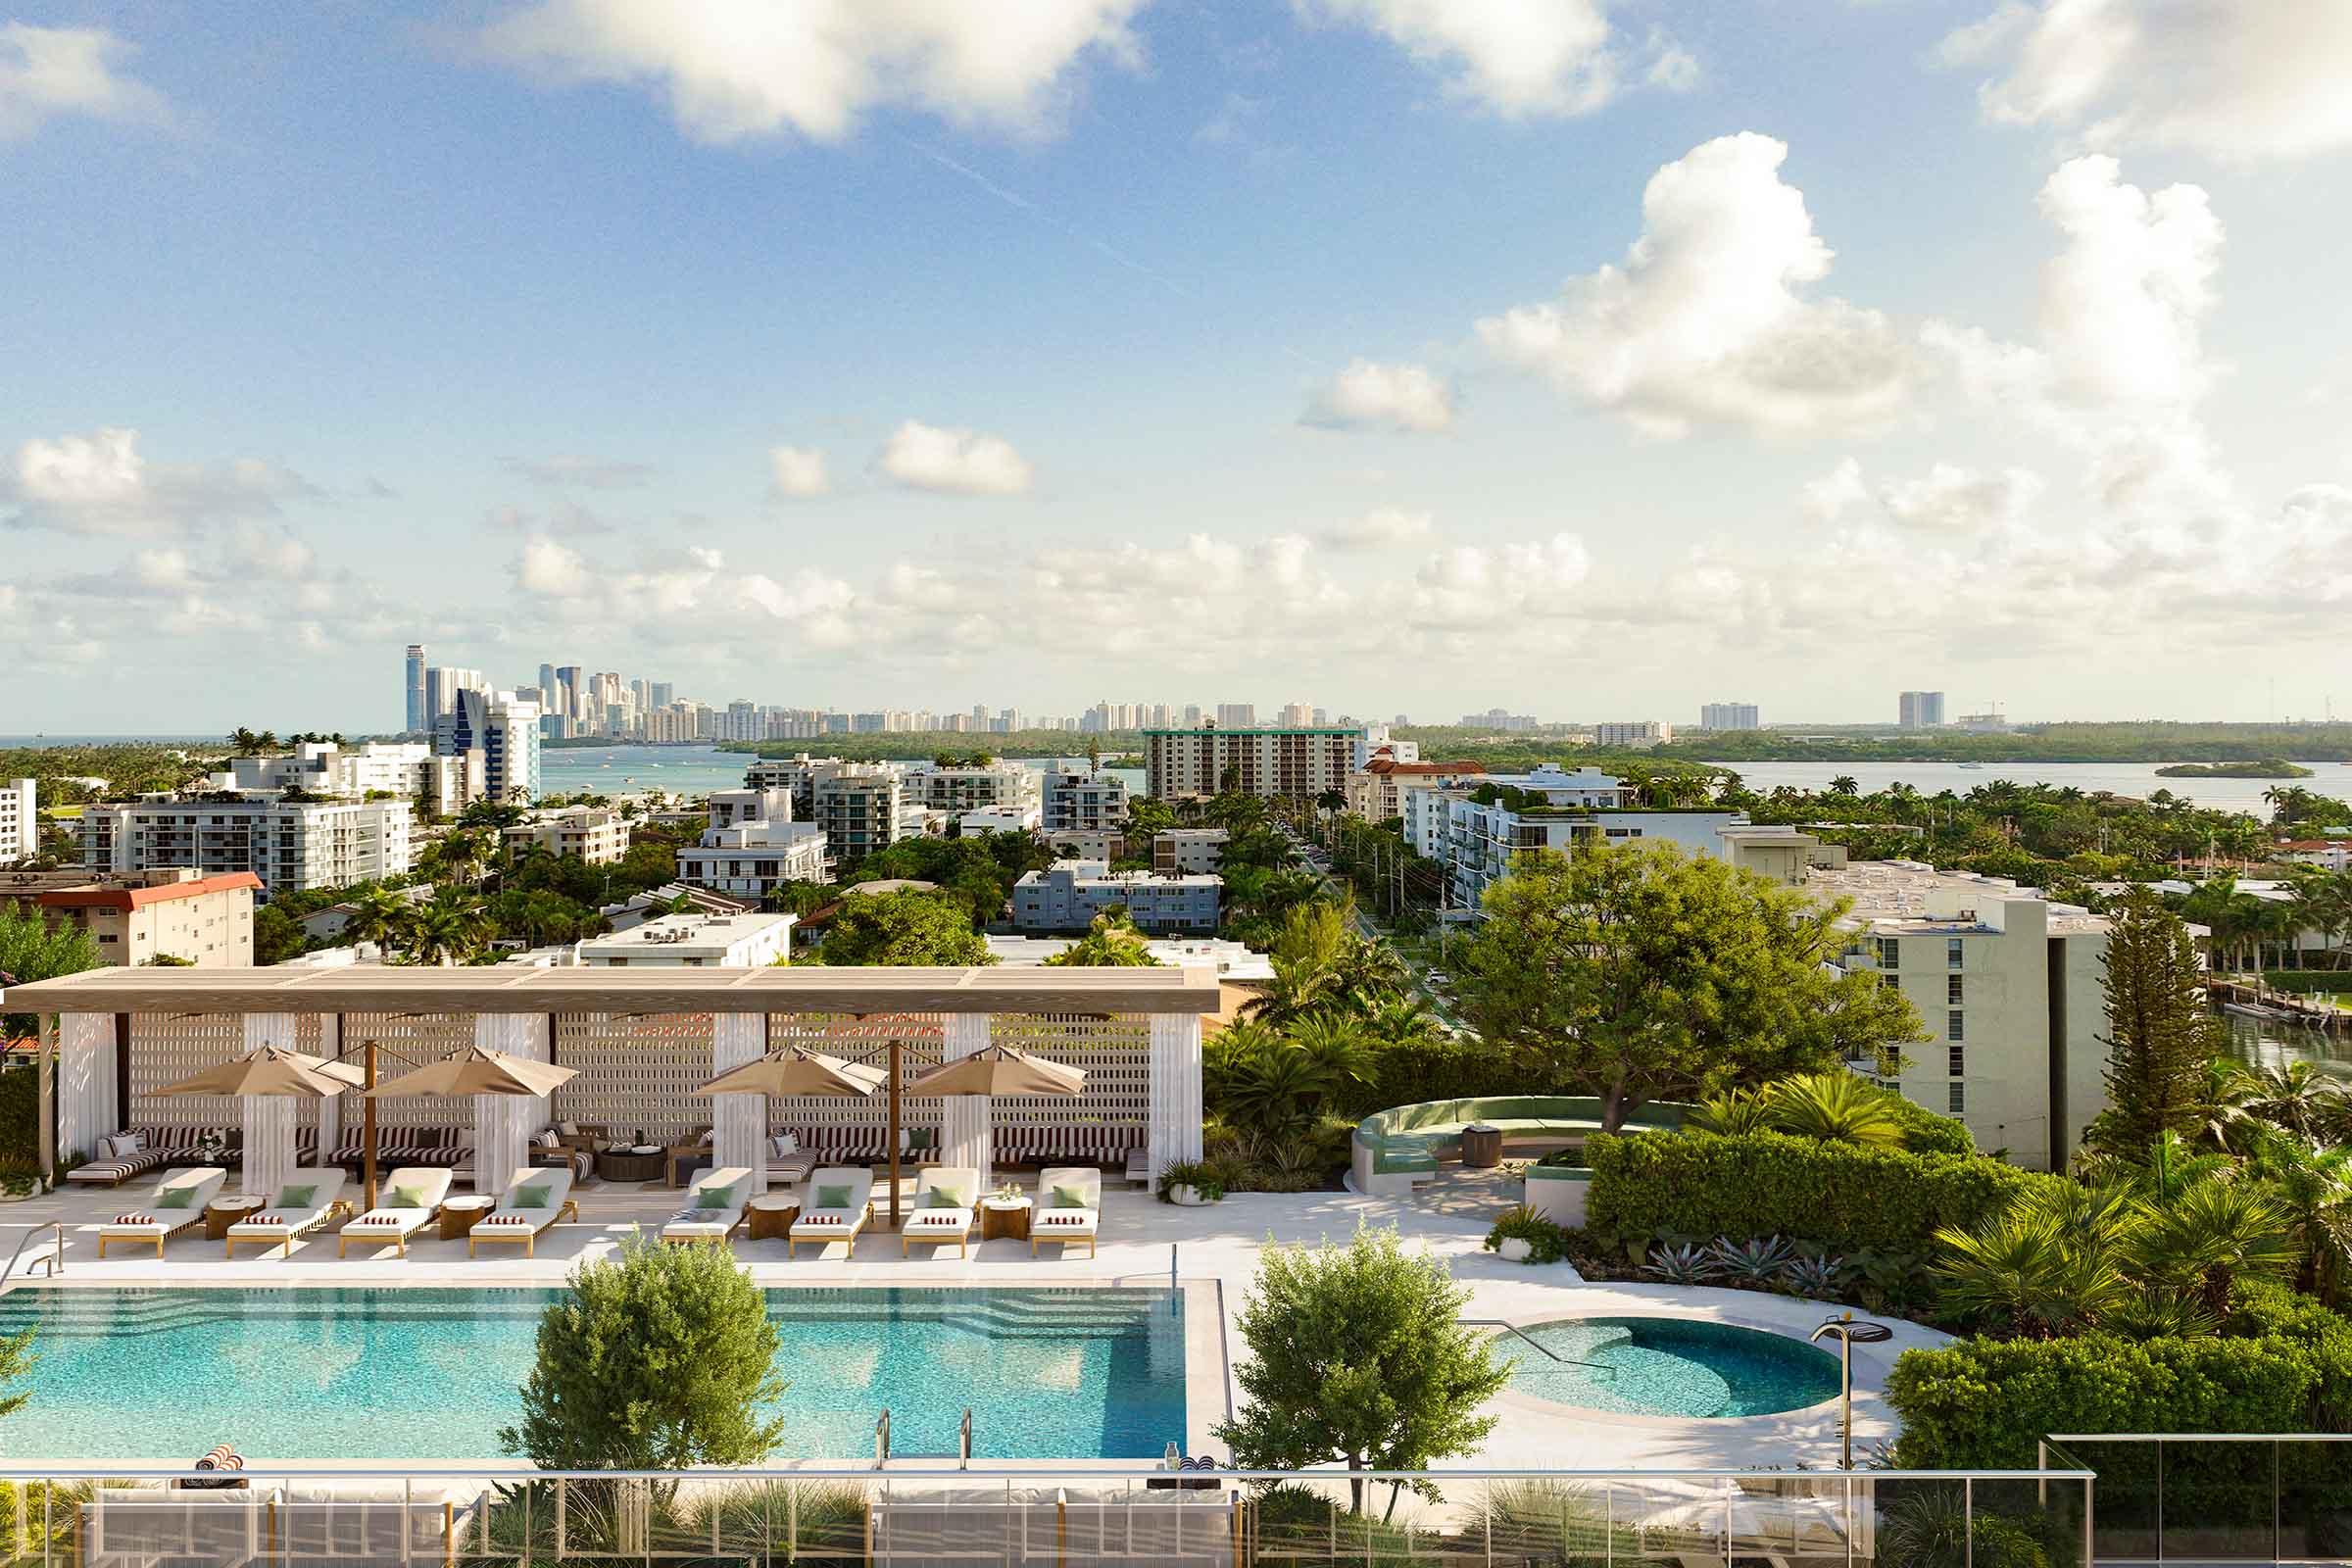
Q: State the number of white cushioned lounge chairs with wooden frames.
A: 8